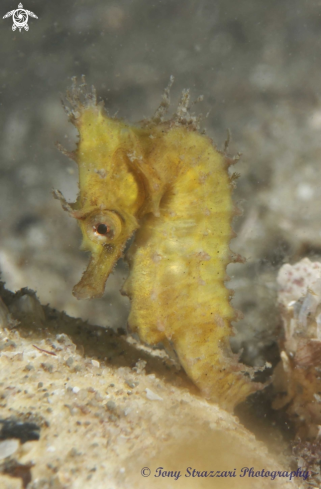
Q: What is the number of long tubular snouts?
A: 1